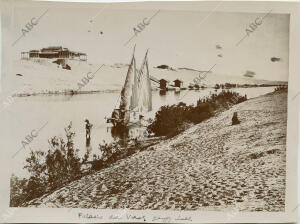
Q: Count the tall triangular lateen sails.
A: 2